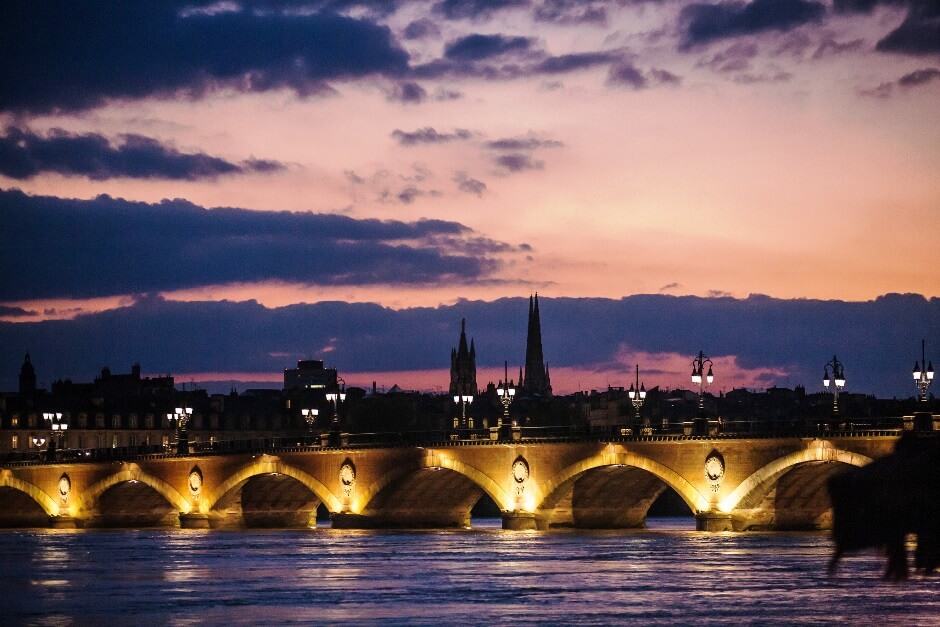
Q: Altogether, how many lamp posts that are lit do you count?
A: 13